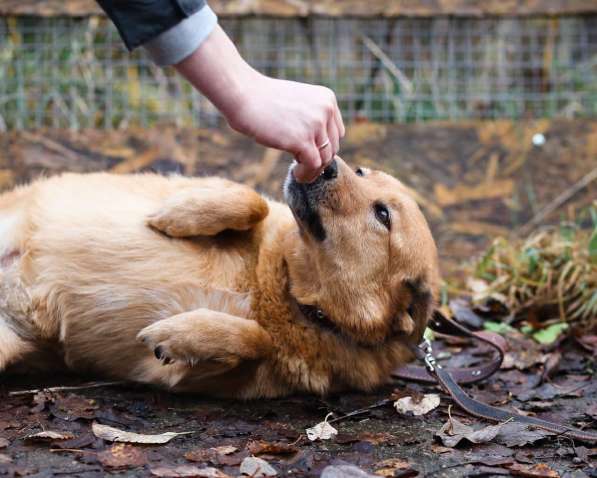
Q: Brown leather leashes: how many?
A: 1